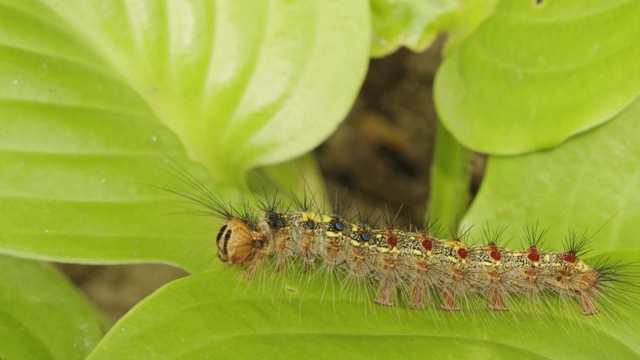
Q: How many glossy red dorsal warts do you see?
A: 6